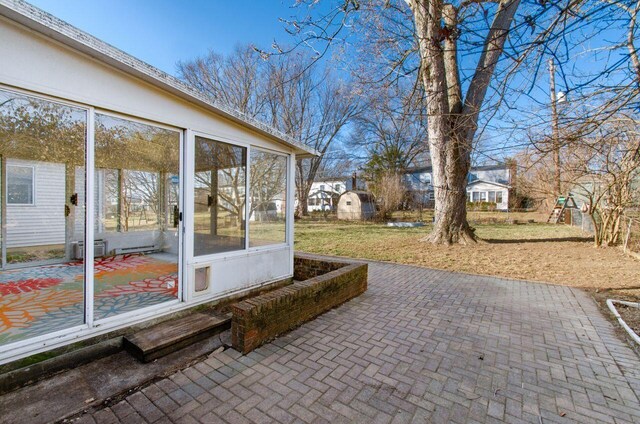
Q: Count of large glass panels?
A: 4